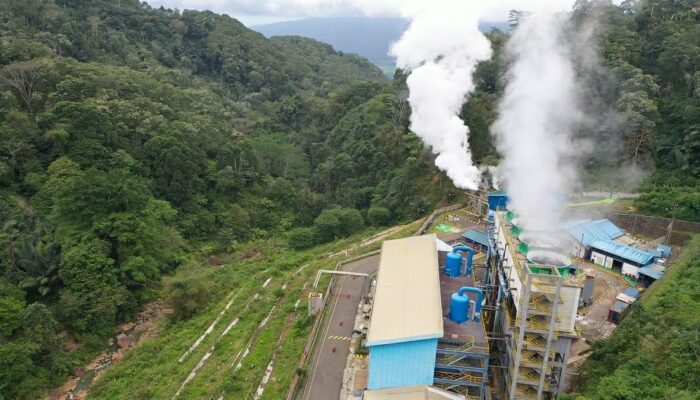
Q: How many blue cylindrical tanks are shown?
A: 2